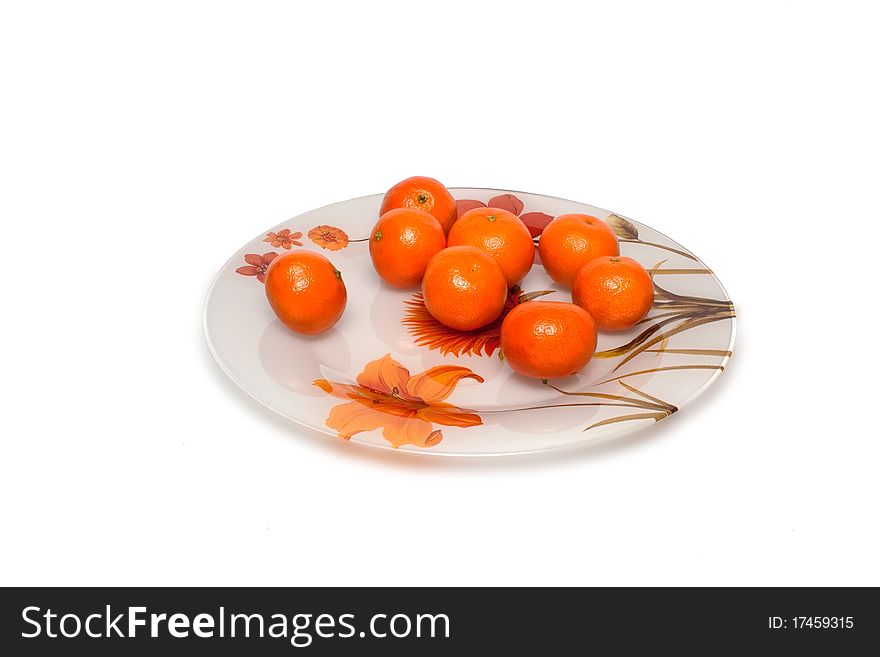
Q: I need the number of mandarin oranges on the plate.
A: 8